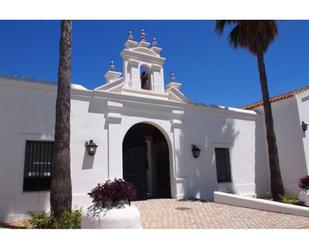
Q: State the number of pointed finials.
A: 5